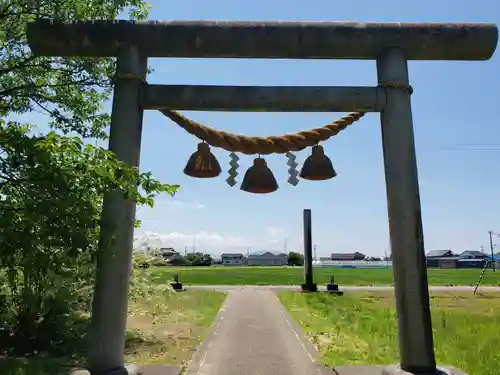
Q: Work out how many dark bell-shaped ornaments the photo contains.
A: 3